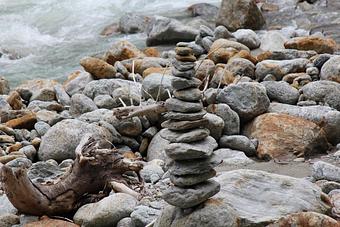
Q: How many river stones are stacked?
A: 15